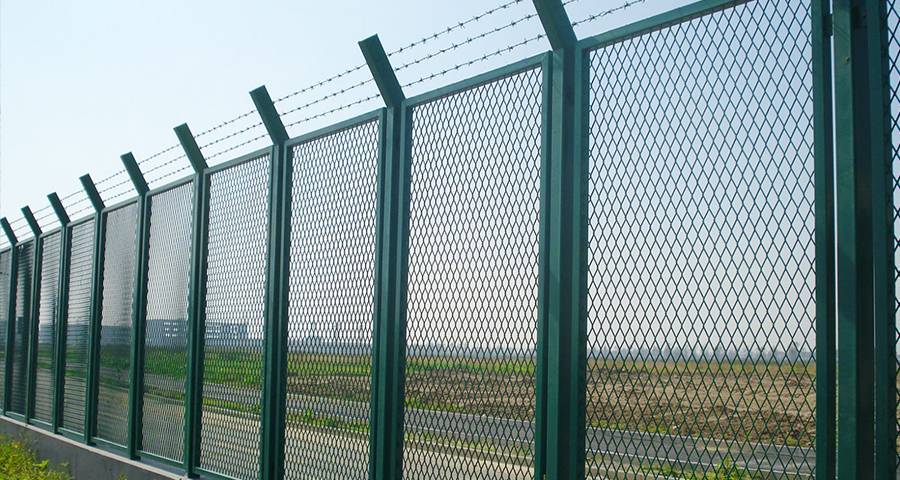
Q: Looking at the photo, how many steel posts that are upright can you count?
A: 10